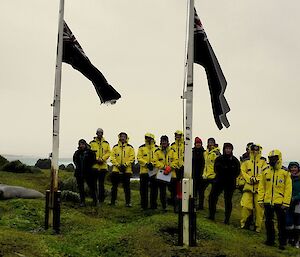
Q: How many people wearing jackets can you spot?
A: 13